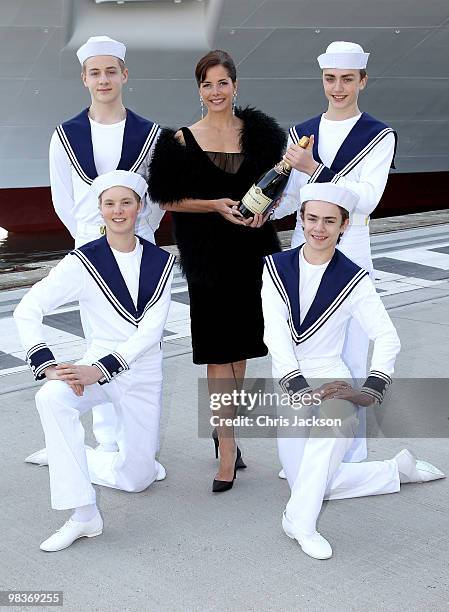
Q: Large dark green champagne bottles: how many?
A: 1